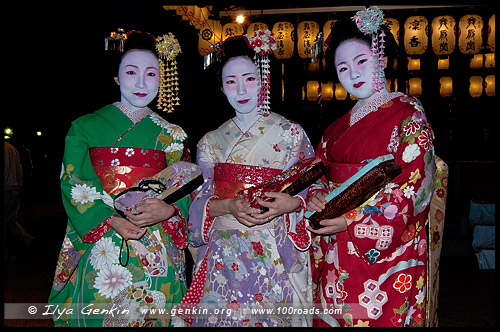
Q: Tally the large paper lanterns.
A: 11